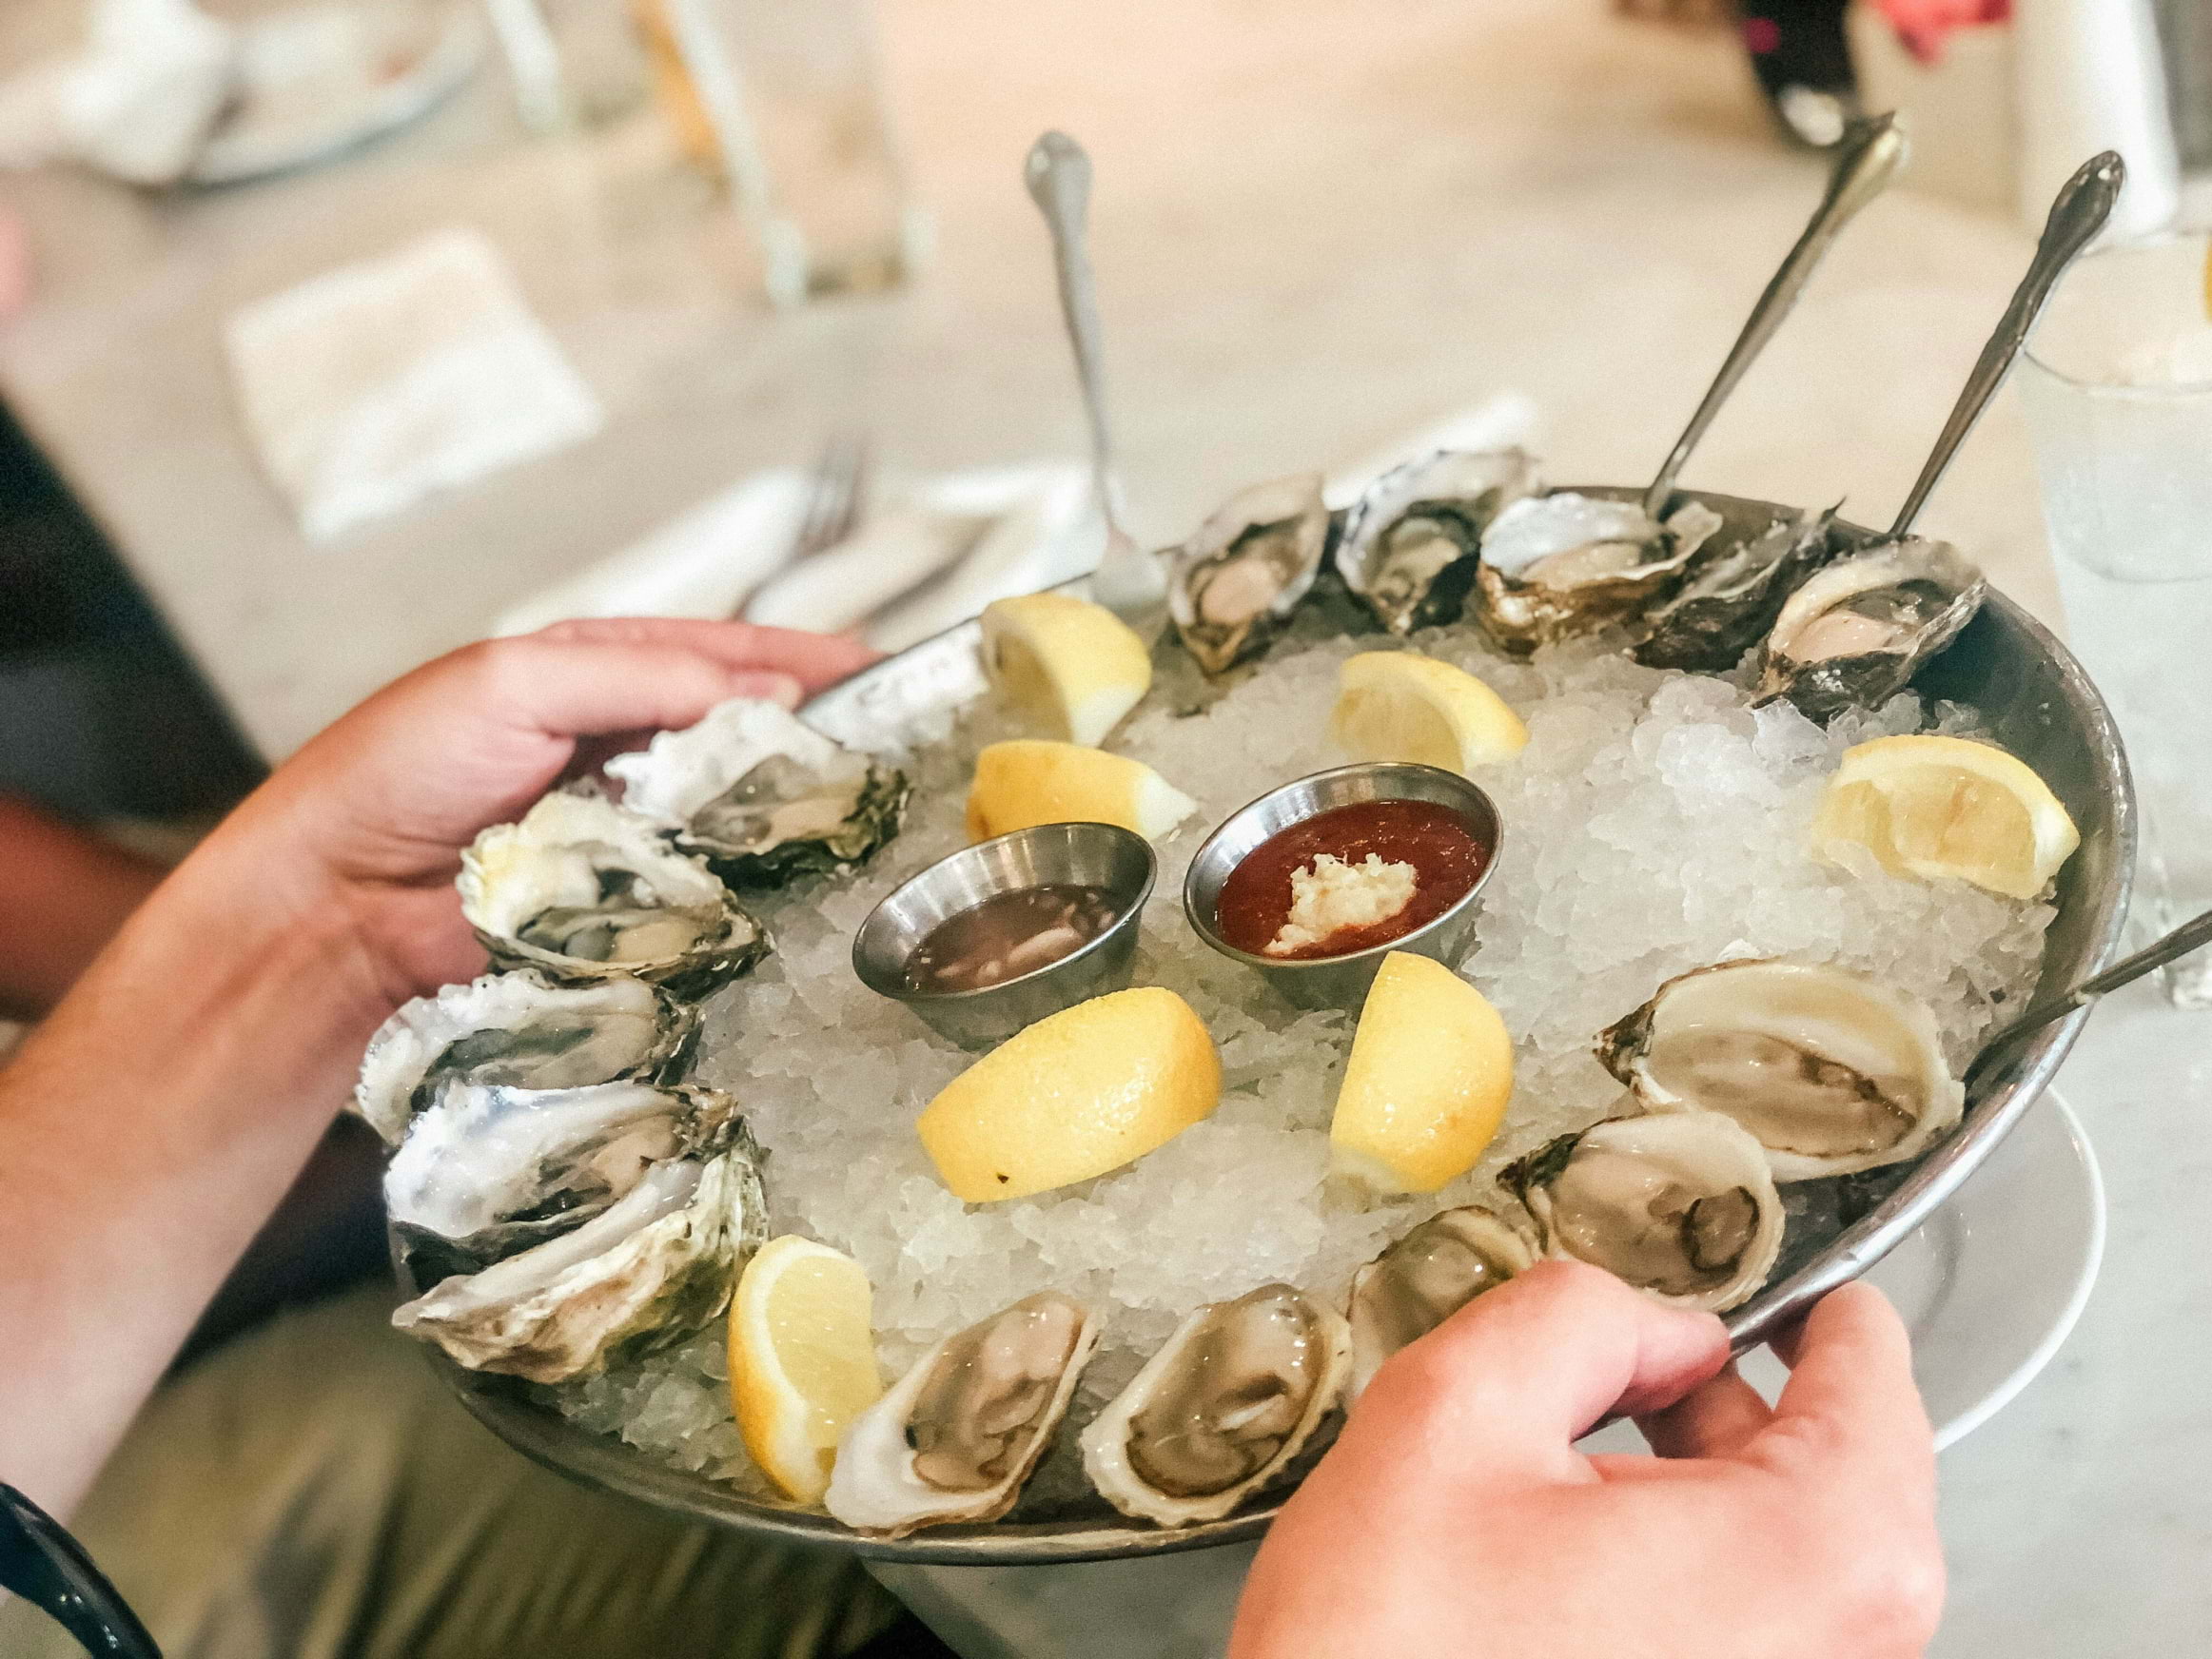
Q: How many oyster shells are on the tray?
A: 15